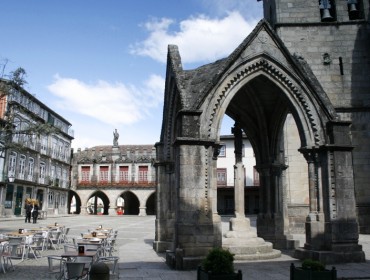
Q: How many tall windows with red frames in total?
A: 4